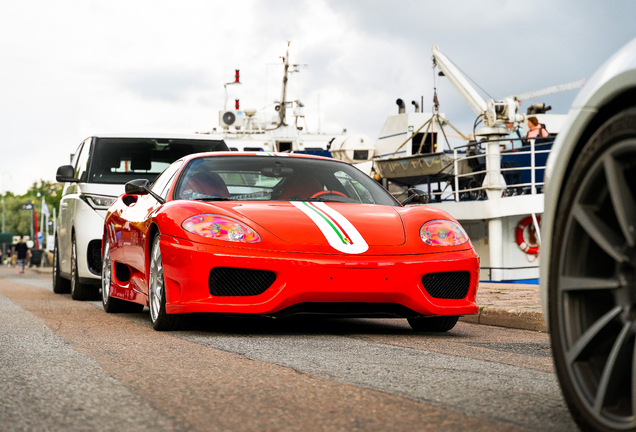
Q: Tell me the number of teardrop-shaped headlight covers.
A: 2